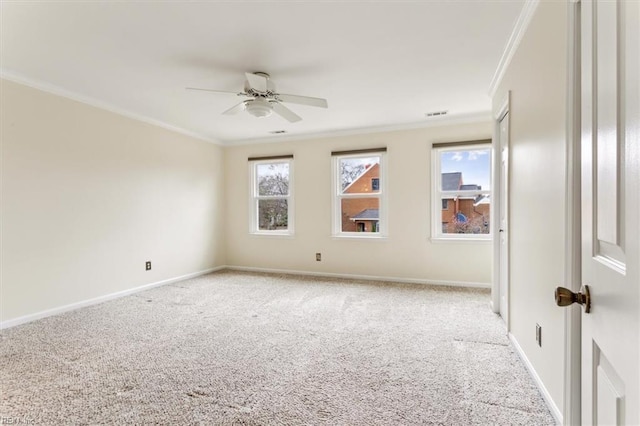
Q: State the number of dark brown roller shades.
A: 3